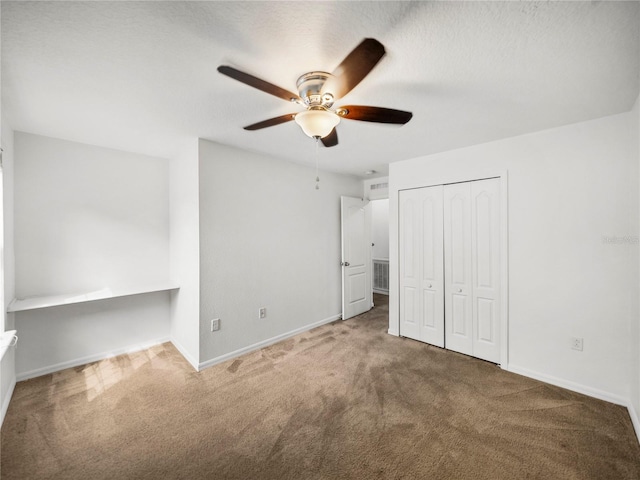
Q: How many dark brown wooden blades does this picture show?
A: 5